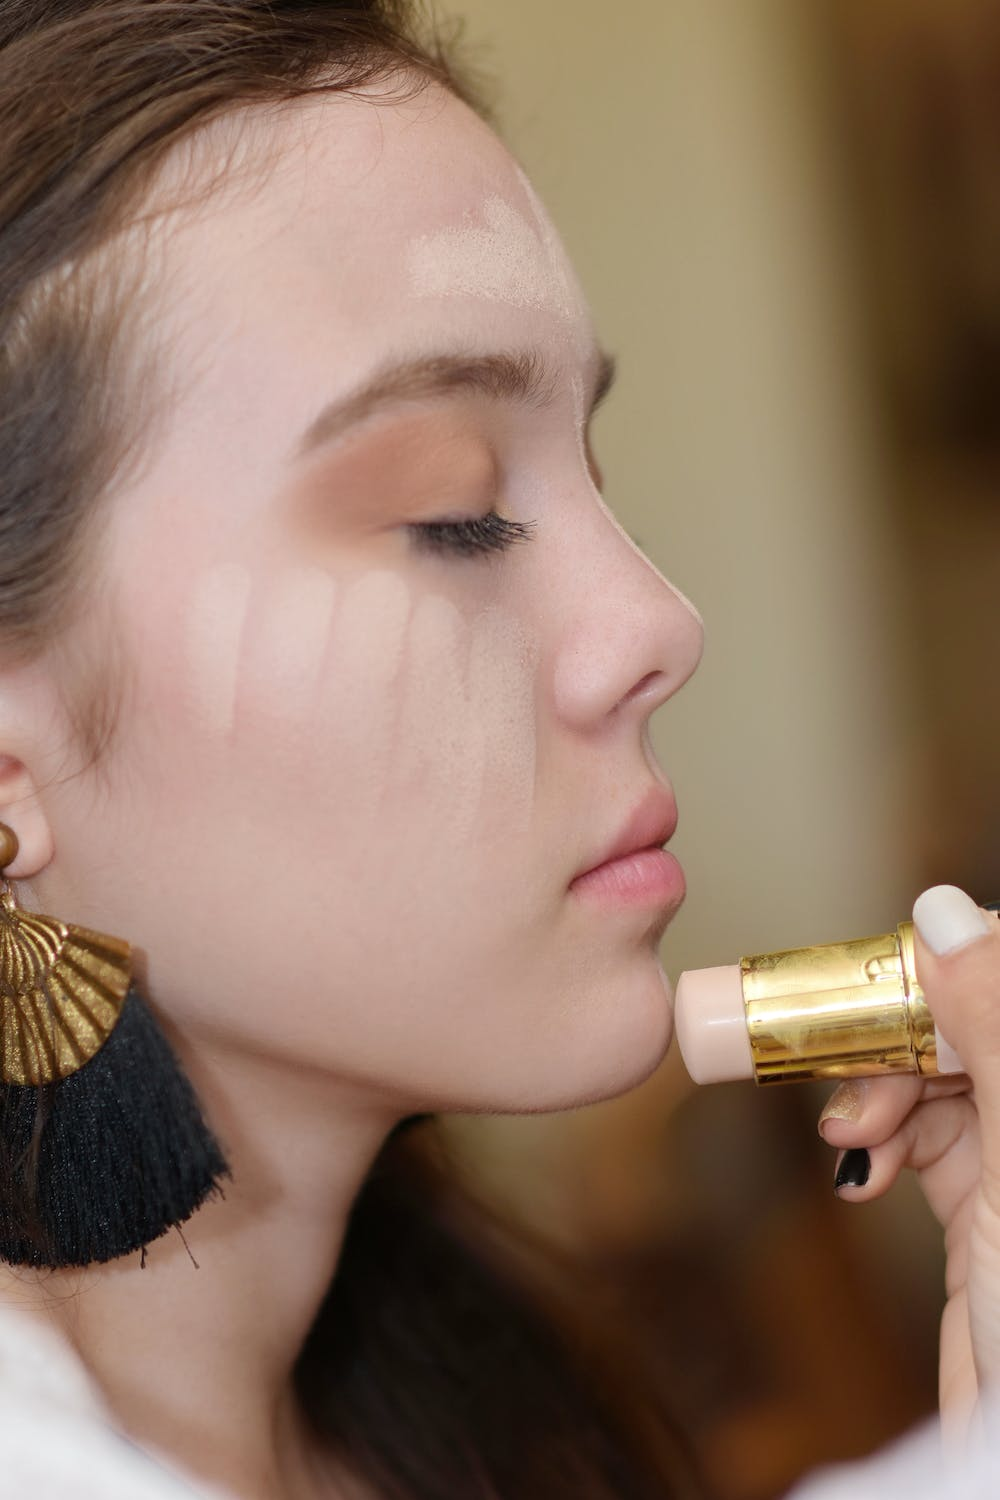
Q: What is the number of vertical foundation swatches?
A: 5